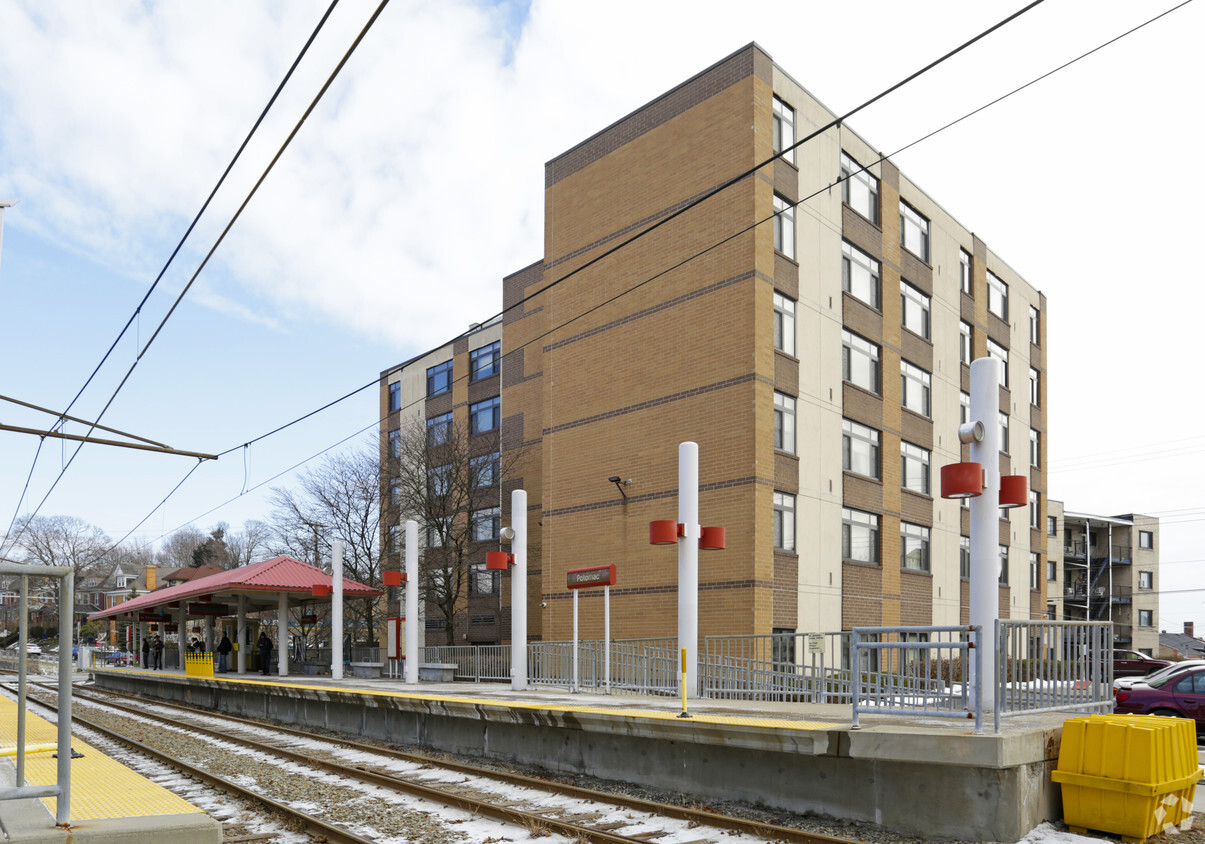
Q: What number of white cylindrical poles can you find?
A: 5